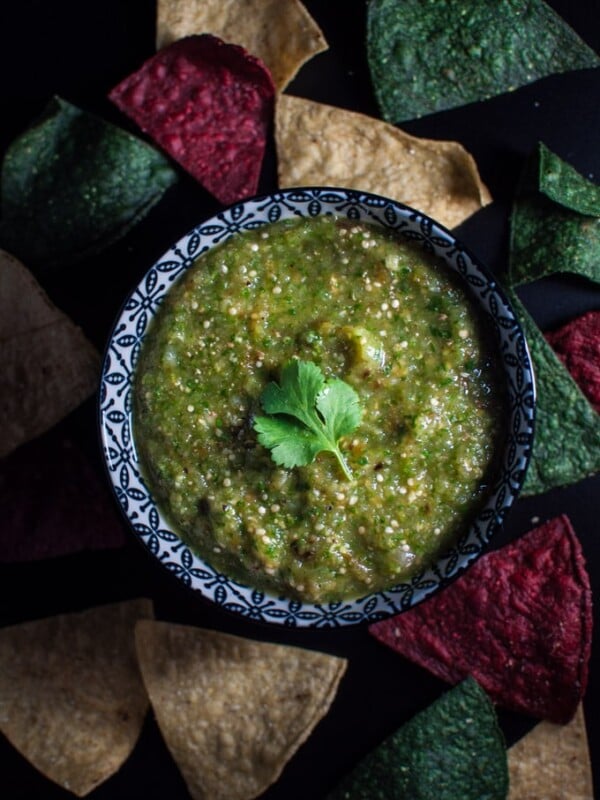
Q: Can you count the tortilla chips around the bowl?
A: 15